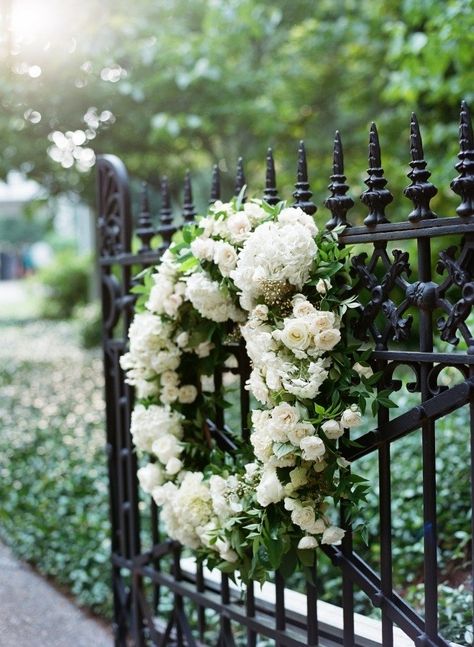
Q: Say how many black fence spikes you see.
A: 11